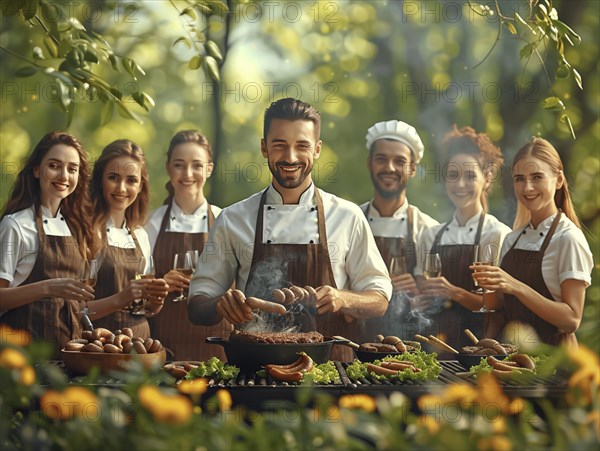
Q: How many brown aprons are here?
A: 7